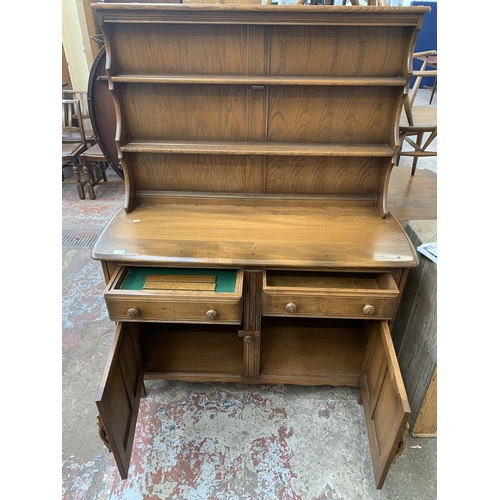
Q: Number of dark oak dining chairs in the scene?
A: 3